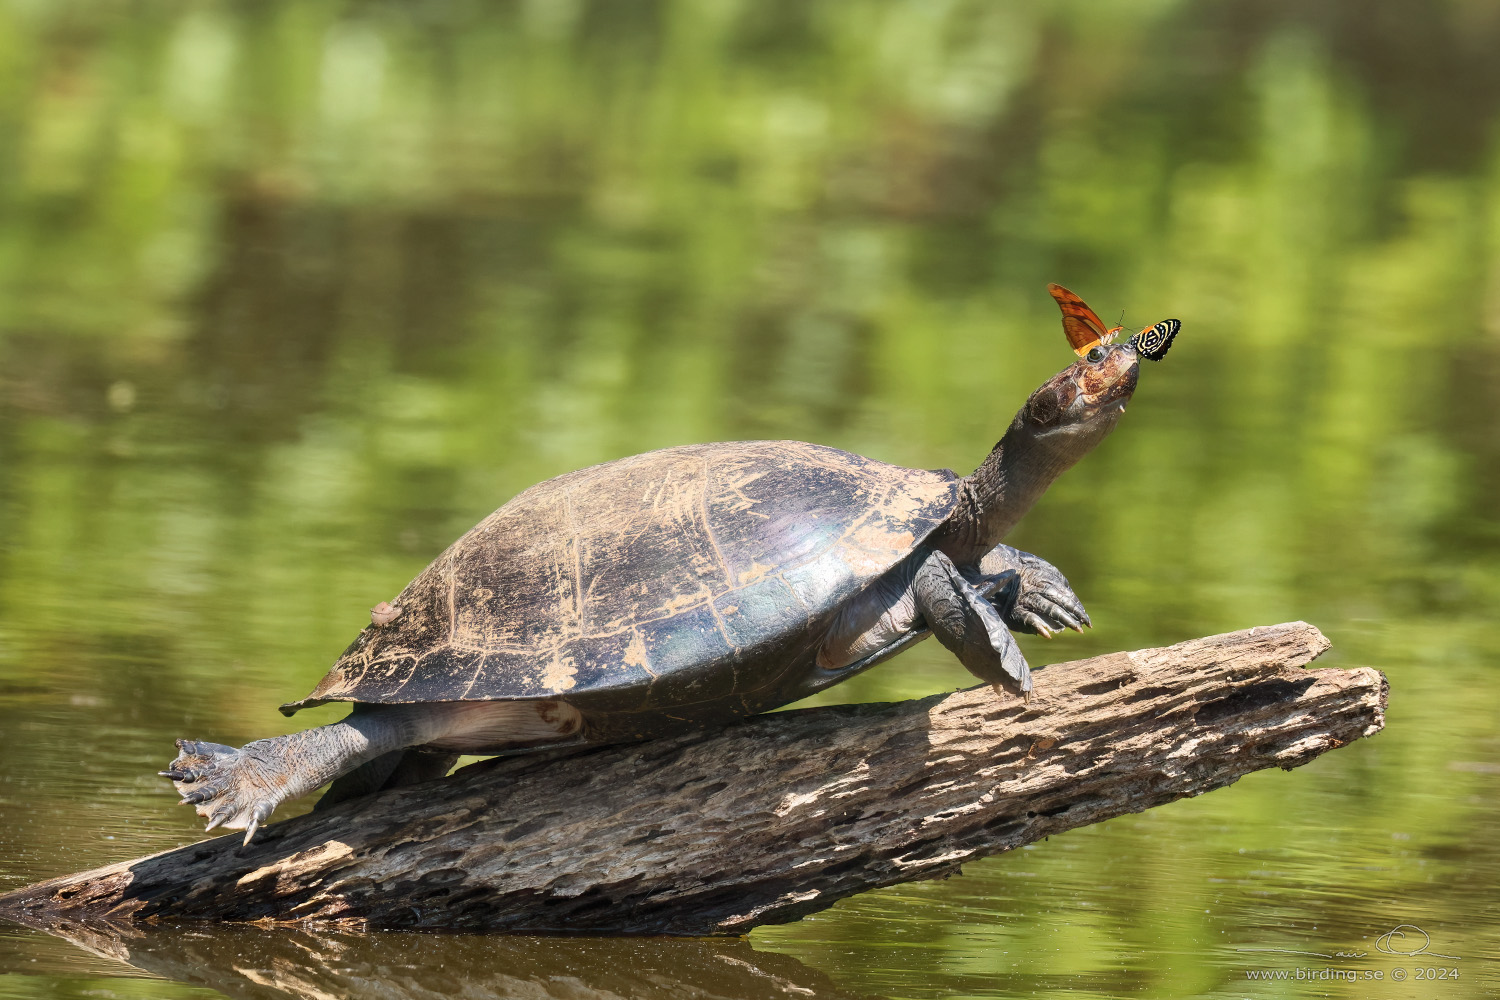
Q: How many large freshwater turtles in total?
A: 1